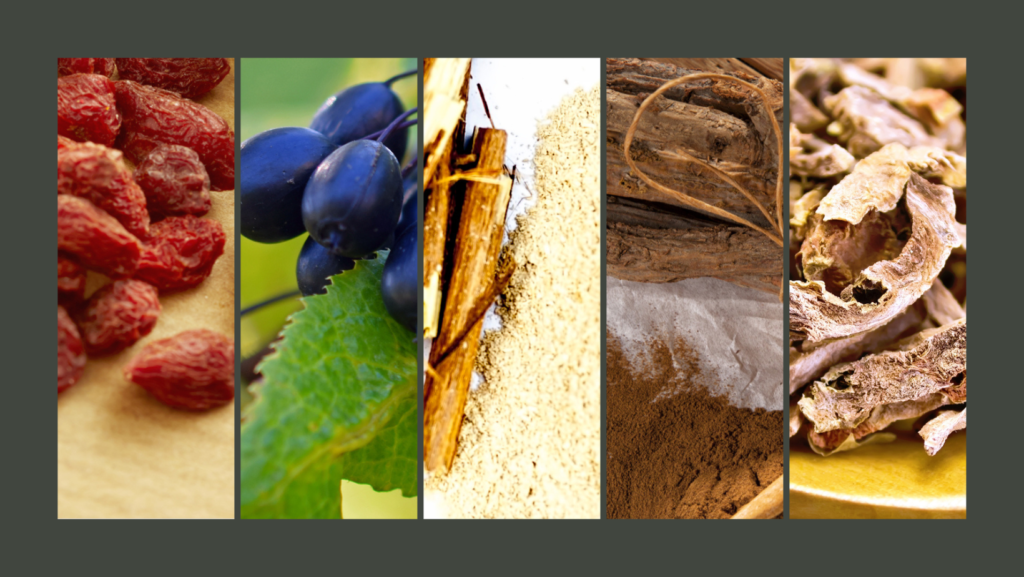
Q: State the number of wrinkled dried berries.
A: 12